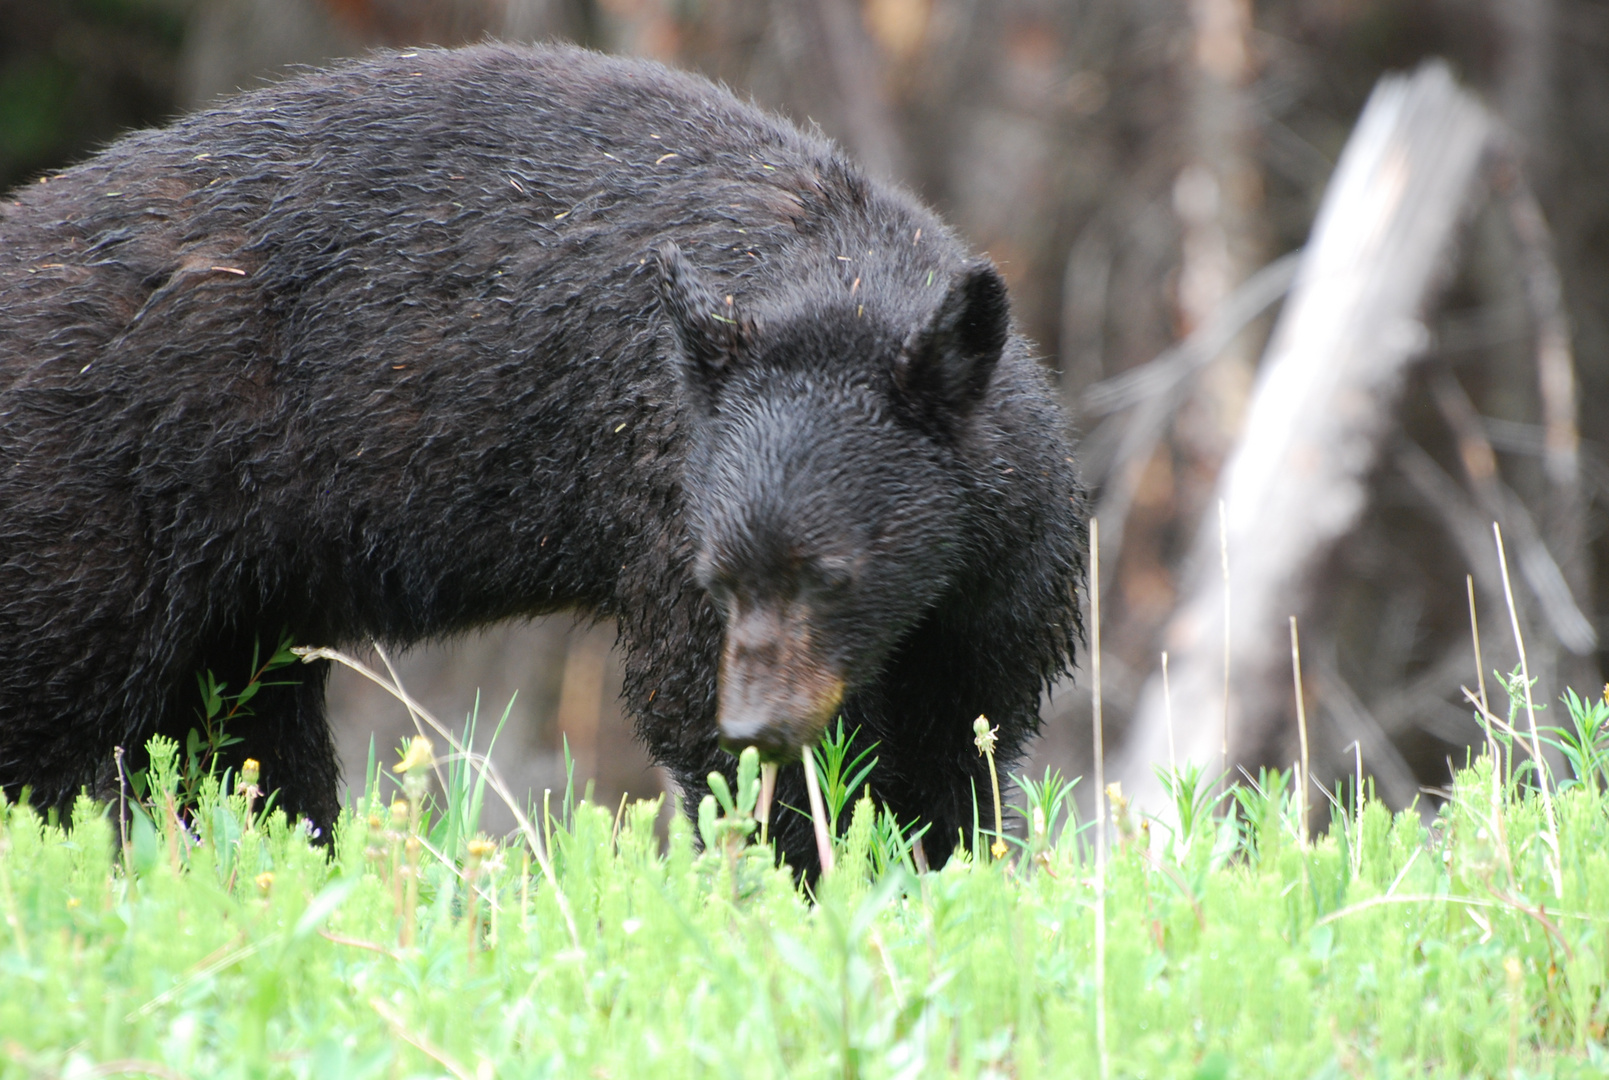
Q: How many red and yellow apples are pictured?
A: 0